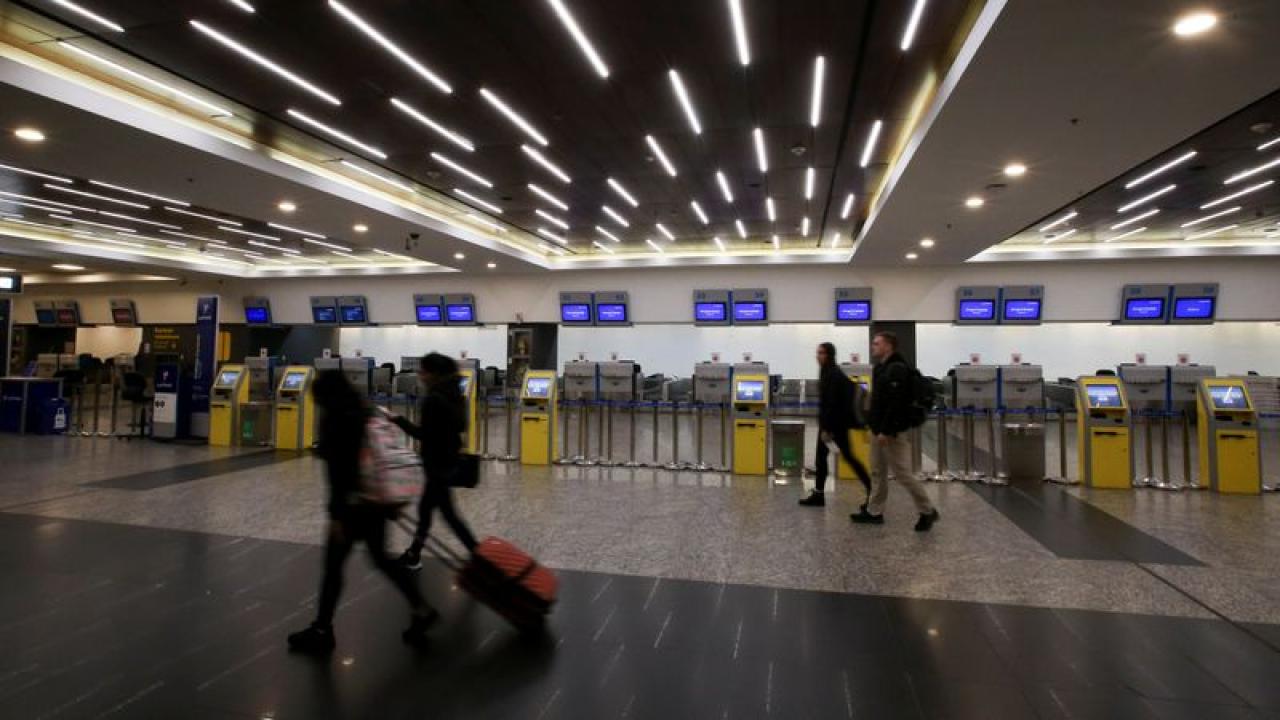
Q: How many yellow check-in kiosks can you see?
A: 8